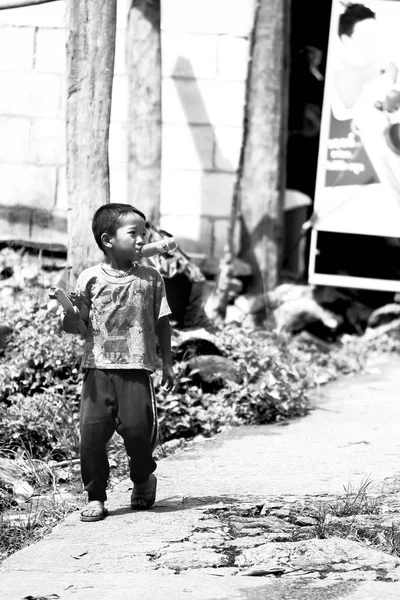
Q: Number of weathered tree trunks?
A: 3